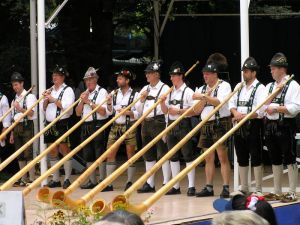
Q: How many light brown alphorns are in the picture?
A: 9